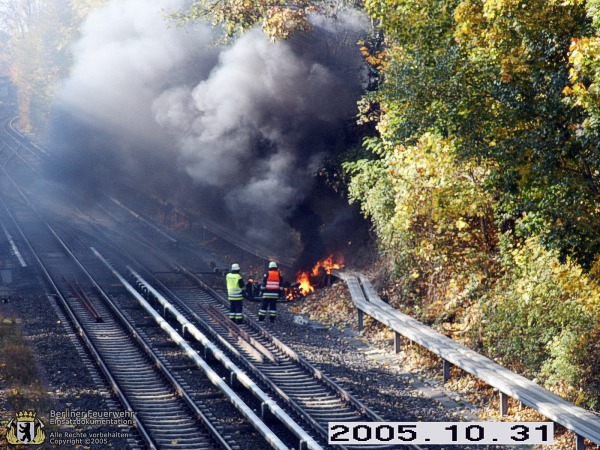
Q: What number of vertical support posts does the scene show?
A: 5